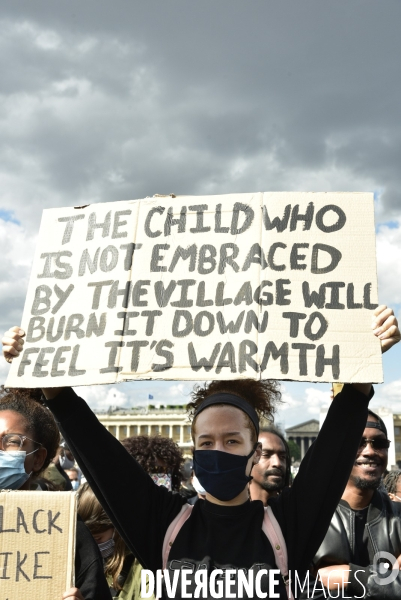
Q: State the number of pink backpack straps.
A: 2